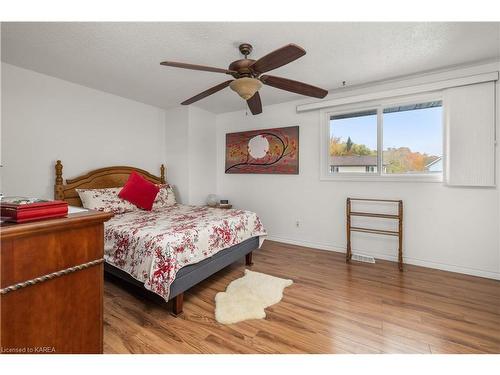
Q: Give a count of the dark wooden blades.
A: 5